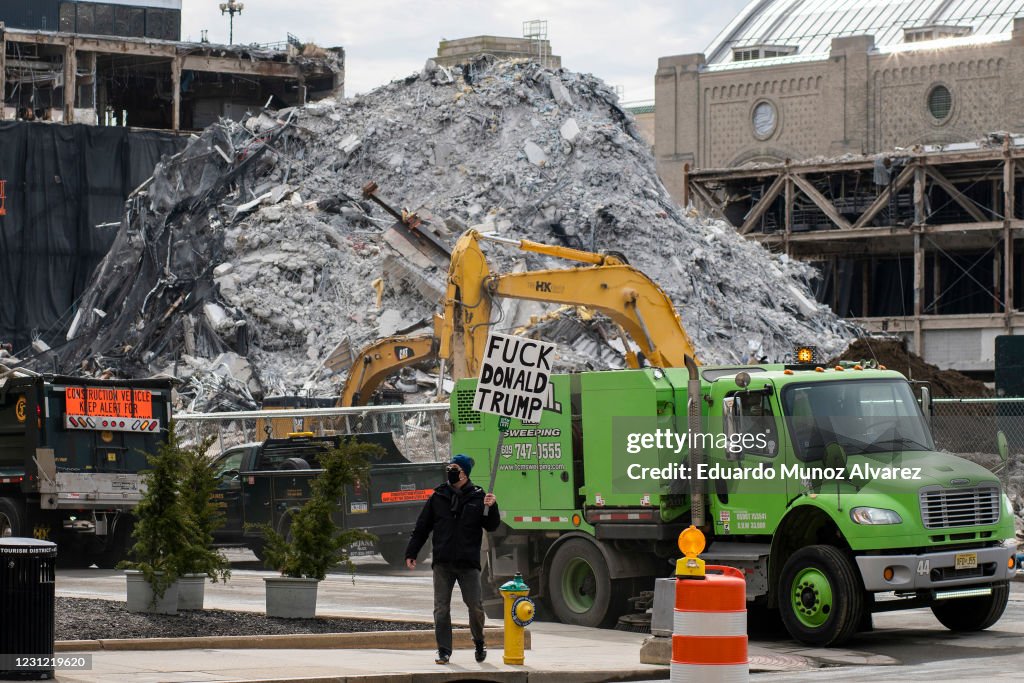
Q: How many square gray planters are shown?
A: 3